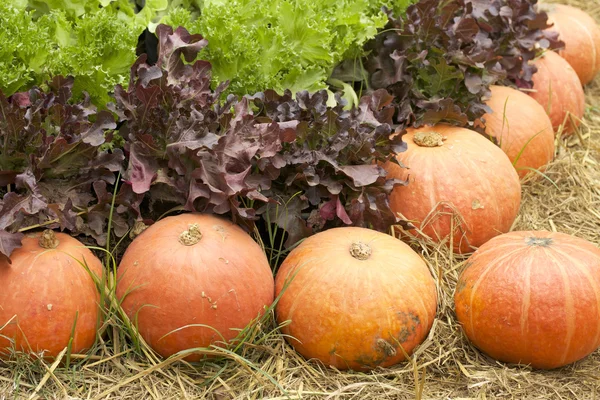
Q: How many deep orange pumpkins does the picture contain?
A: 8